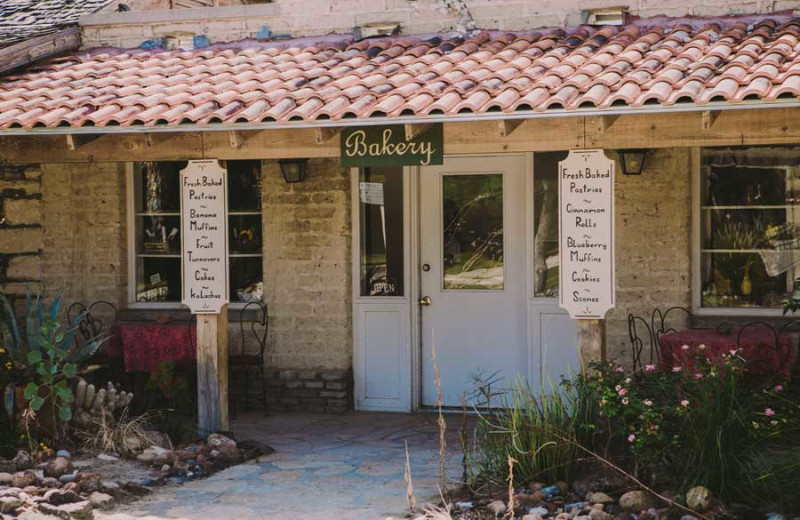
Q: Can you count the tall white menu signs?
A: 2